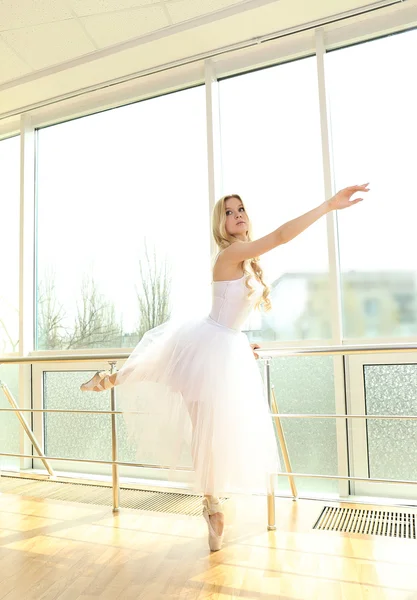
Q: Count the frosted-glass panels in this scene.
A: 4